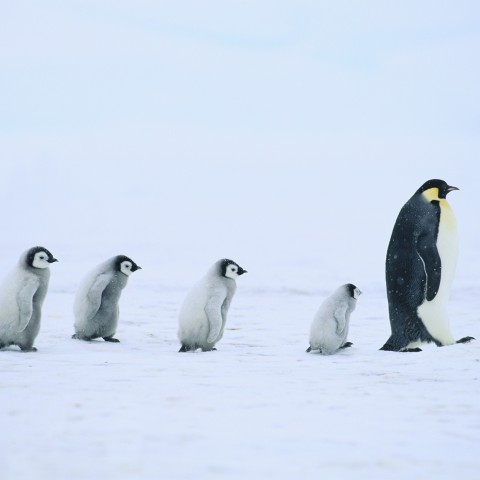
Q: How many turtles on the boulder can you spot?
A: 0